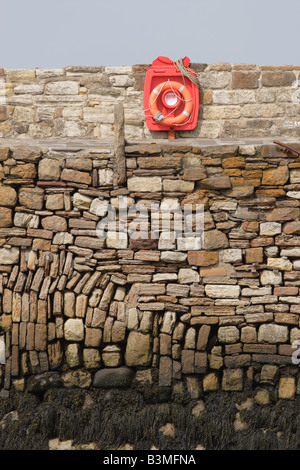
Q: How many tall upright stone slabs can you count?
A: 1